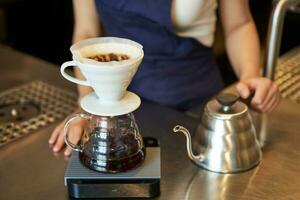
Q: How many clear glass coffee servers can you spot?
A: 1